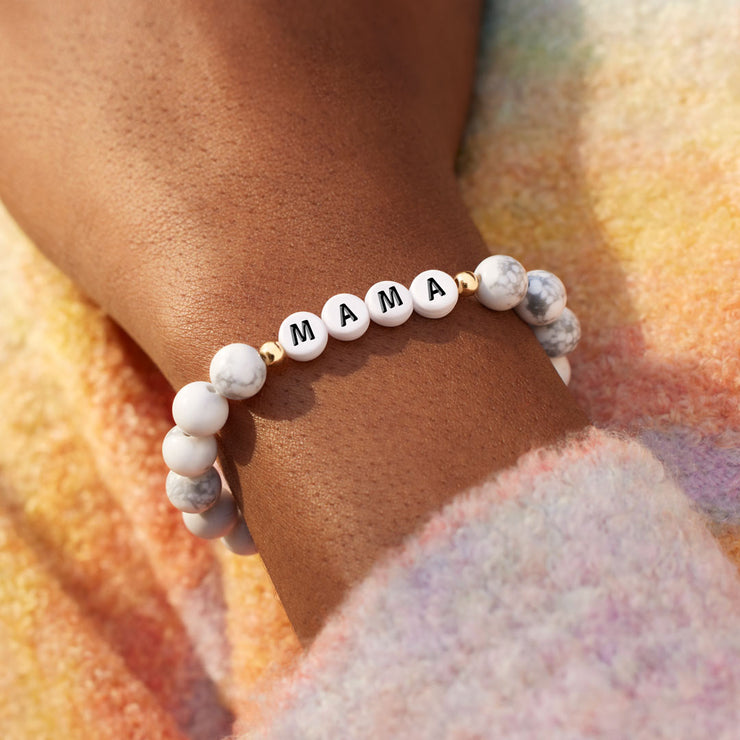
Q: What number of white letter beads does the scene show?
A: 4